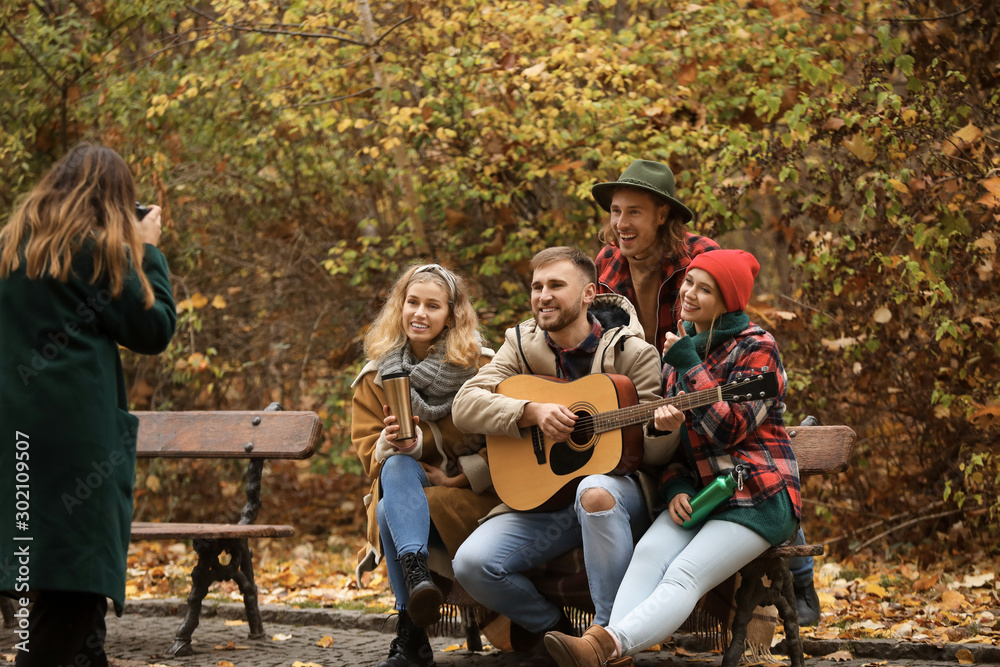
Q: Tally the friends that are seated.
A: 3